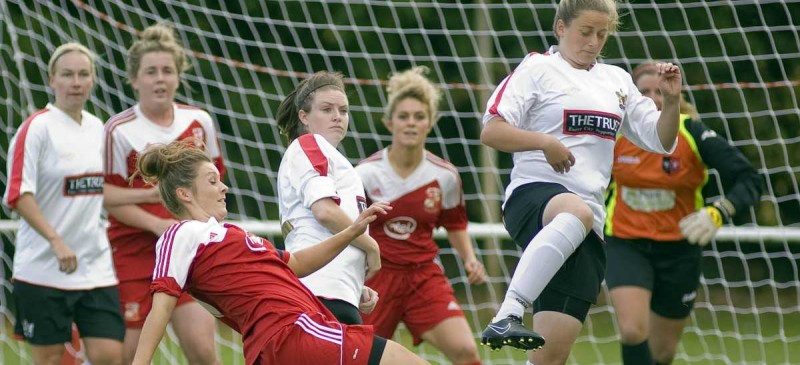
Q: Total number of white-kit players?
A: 3